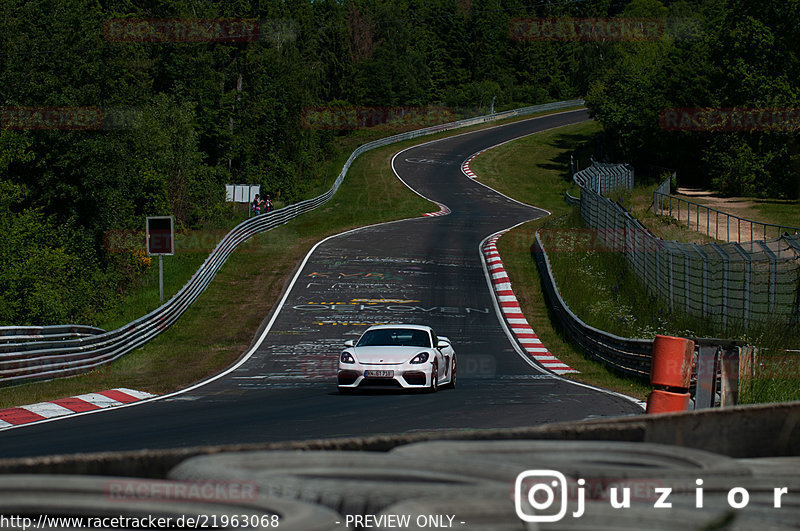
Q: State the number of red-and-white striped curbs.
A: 4